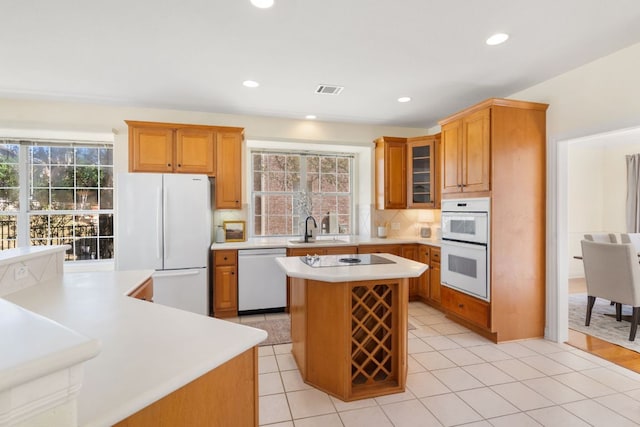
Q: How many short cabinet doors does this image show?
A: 2